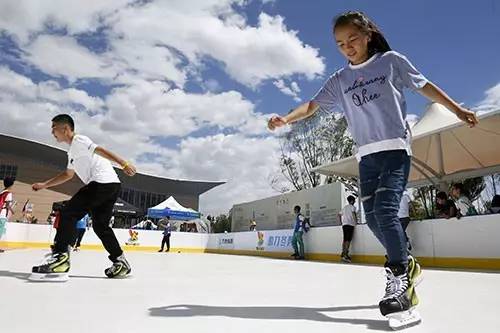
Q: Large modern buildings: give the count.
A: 1